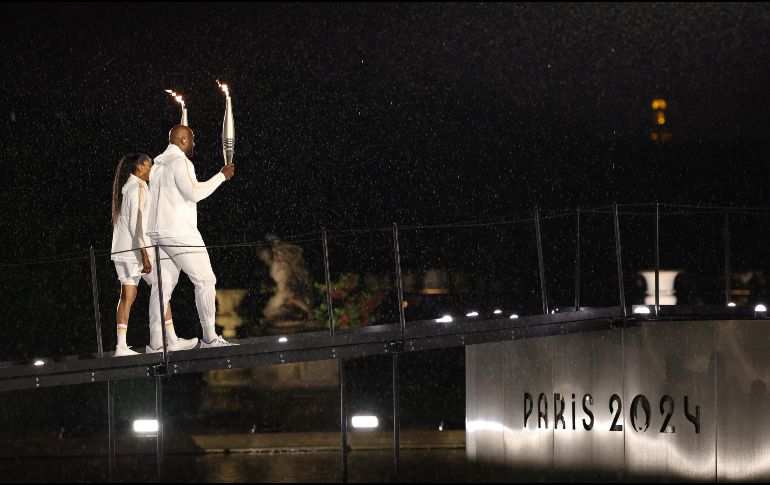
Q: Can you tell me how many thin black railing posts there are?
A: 9